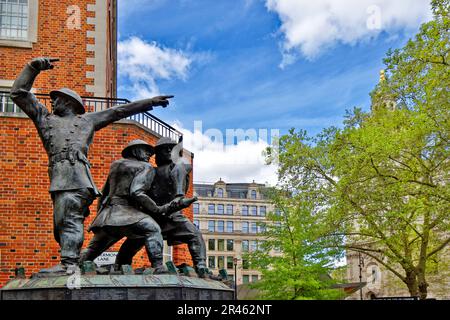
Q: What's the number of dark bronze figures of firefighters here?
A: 3